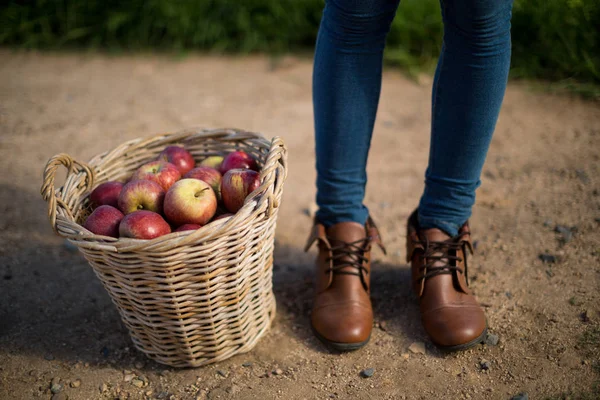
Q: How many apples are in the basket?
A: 13